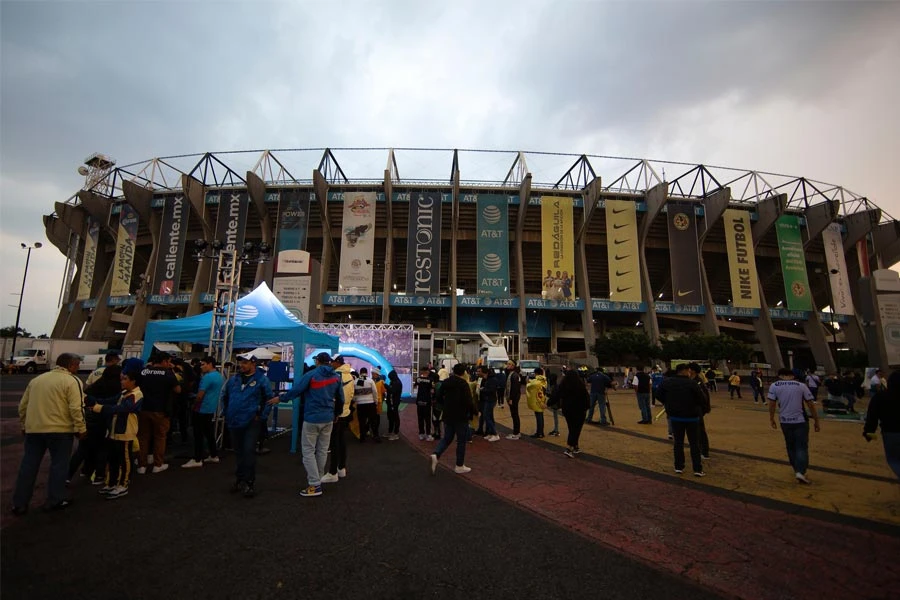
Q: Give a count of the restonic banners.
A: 1